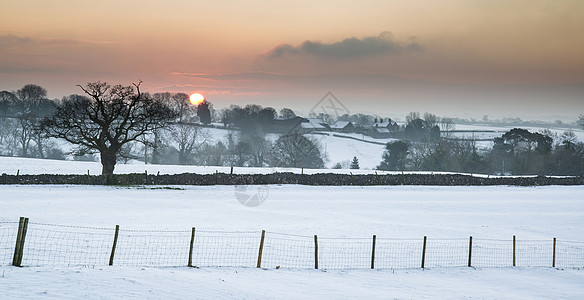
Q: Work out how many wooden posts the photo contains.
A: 11